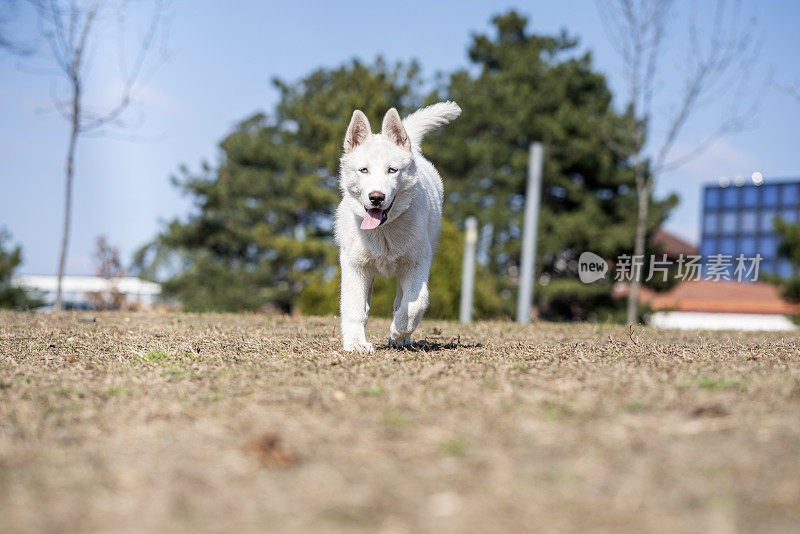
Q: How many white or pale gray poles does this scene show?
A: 2